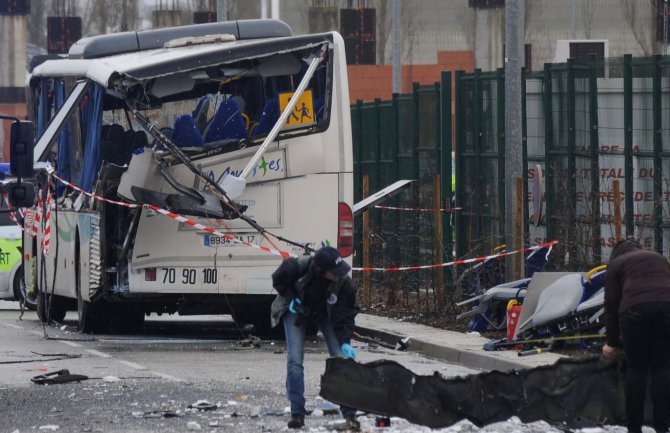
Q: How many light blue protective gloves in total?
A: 2